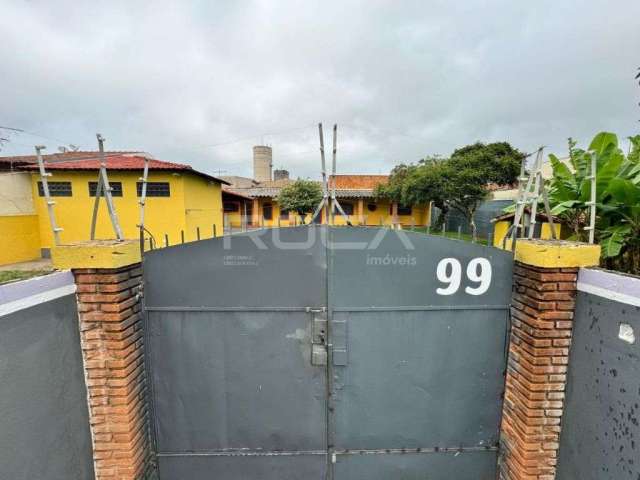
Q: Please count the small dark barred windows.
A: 3